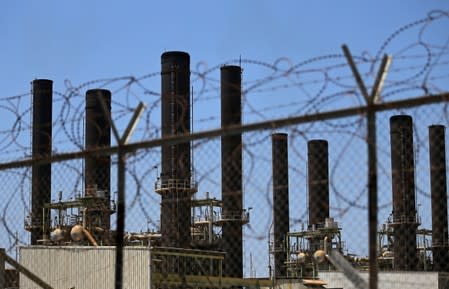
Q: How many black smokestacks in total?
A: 8